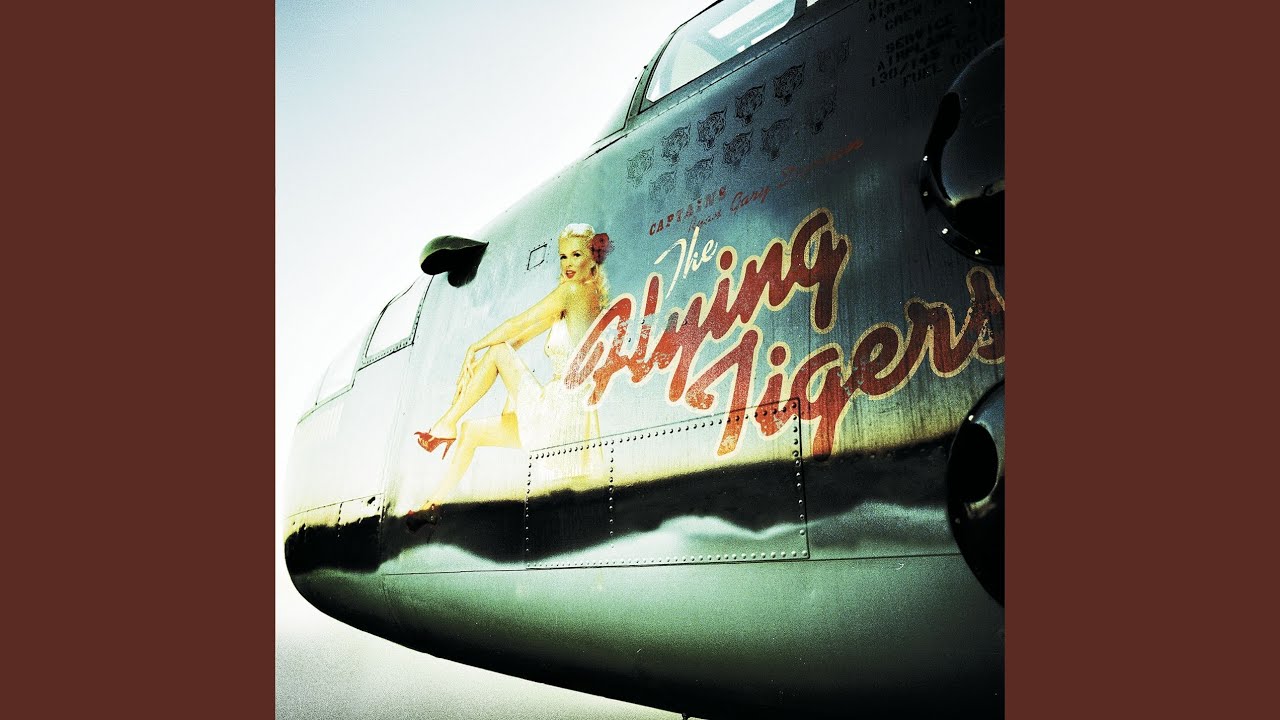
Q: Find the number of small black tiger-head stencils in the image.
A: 11